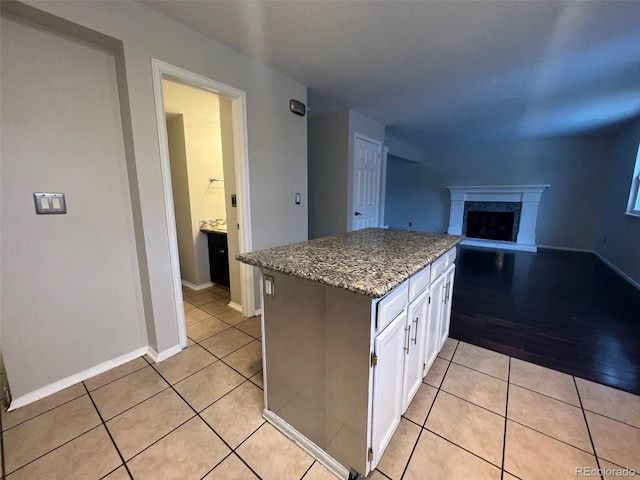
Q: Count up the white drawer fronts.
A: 4